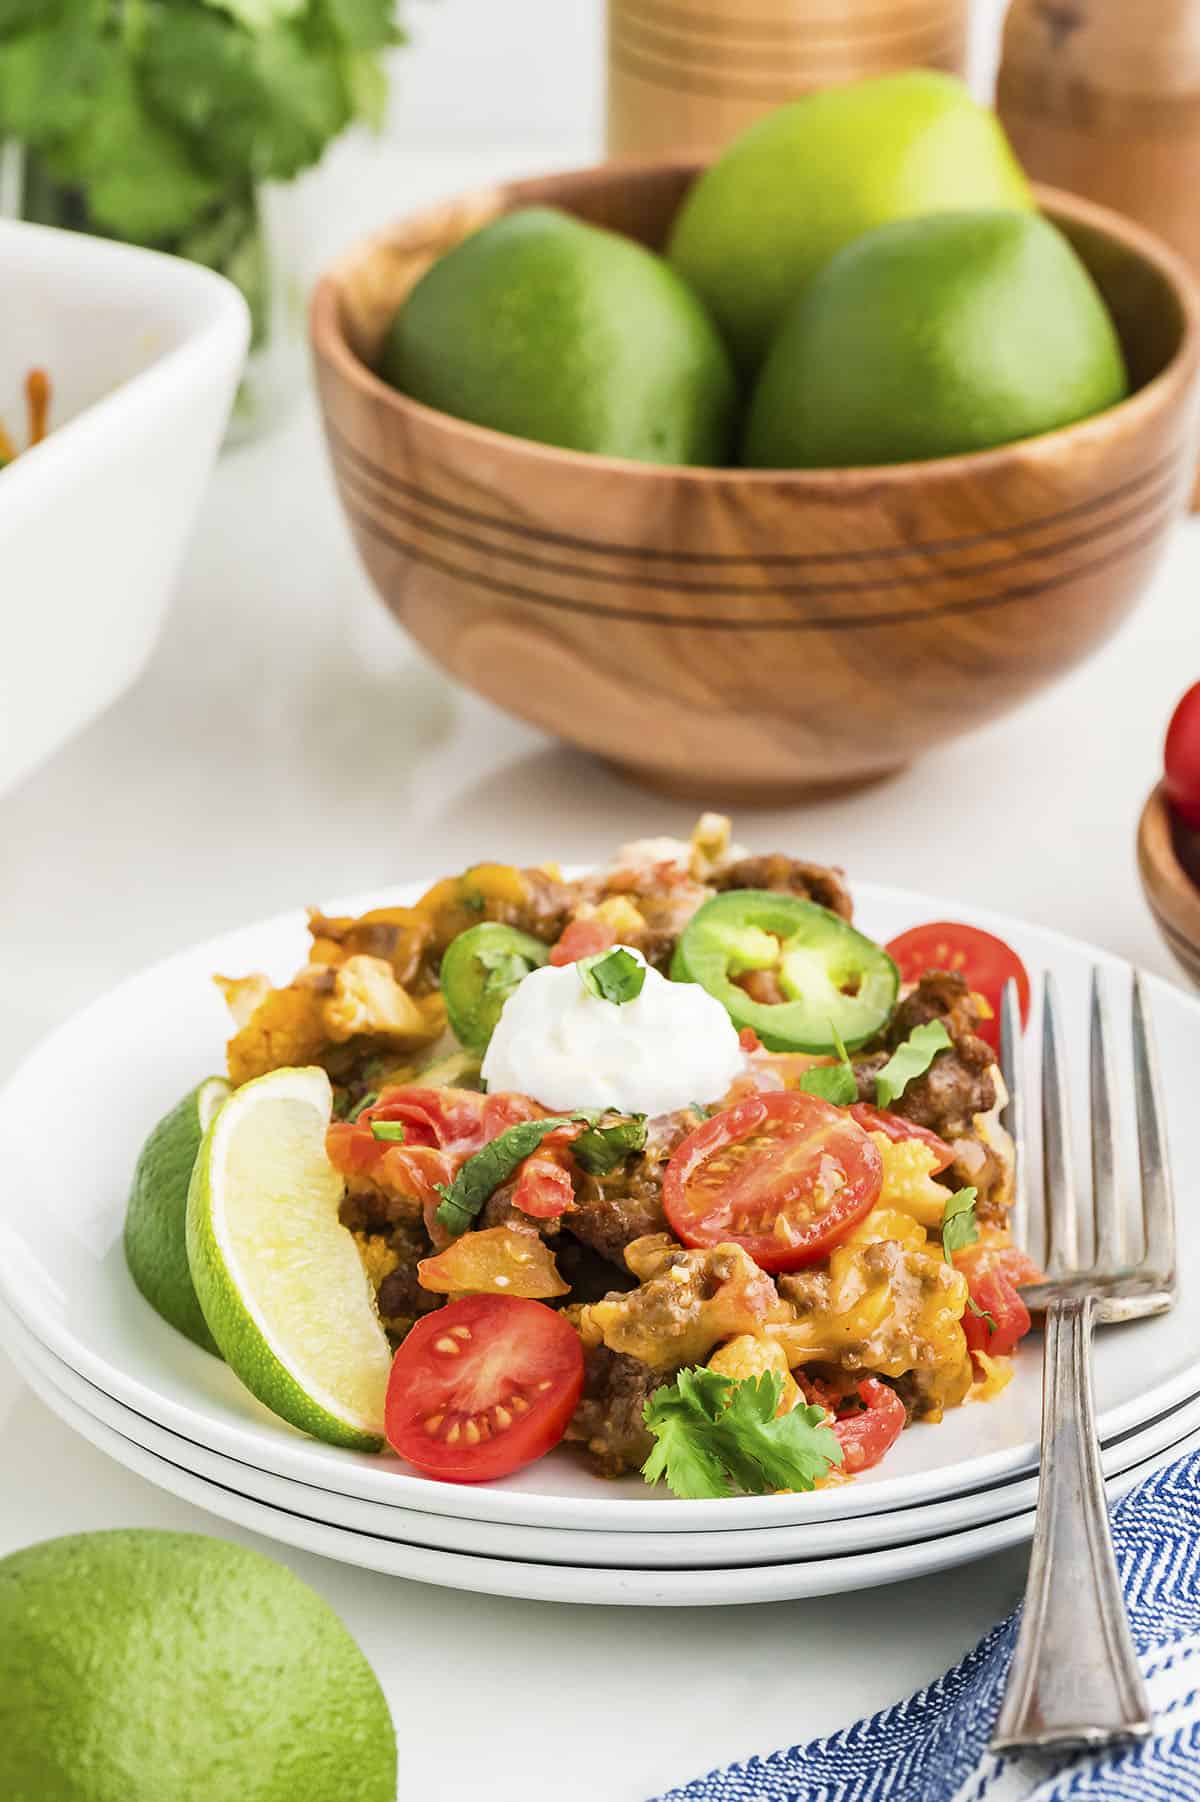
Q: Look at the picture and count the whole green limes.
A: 4